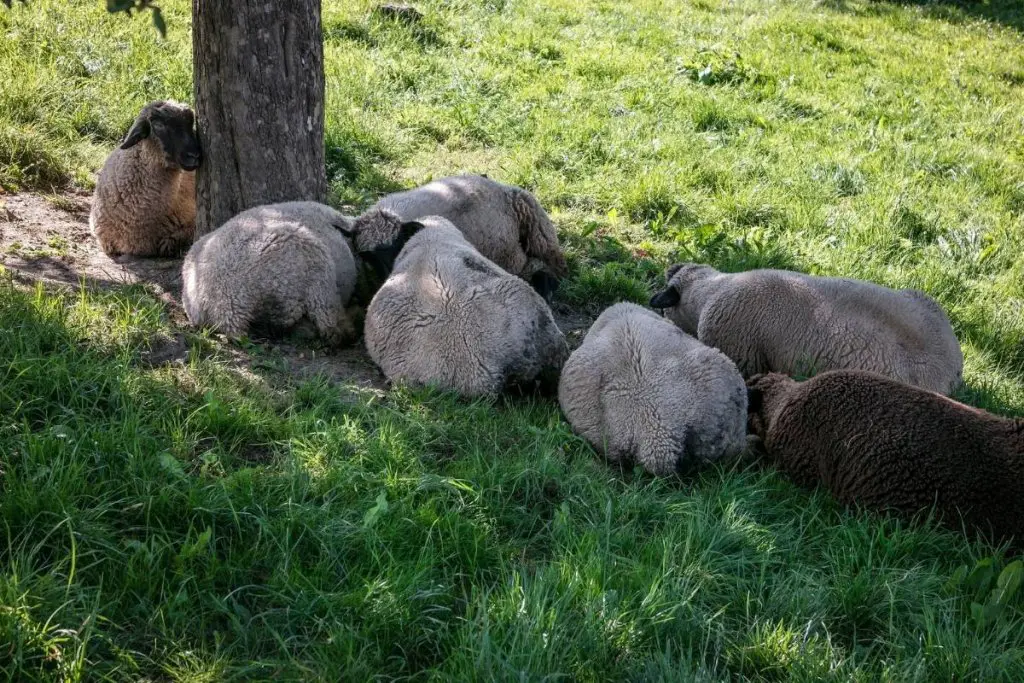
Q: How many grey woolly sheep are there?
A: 6